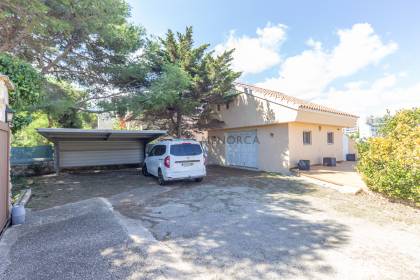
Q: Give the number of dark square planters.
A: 3